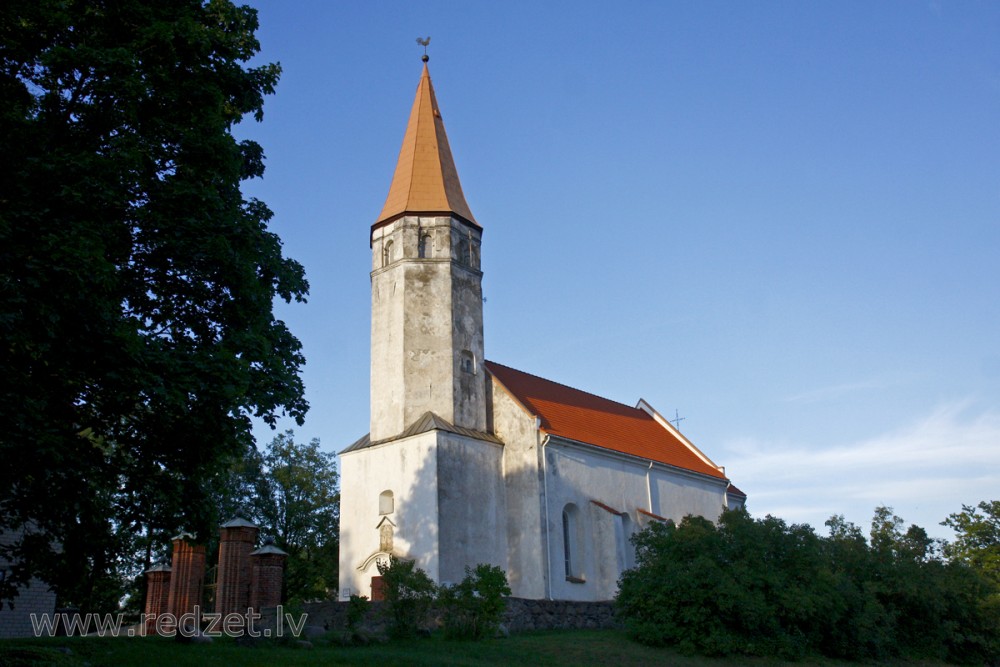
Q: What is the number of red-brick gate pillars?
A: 4